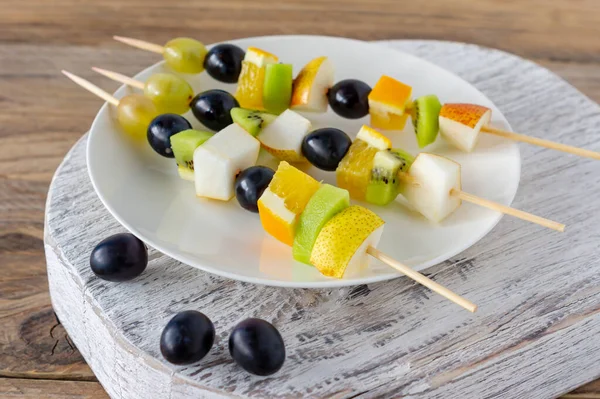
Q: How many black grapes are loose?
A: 3